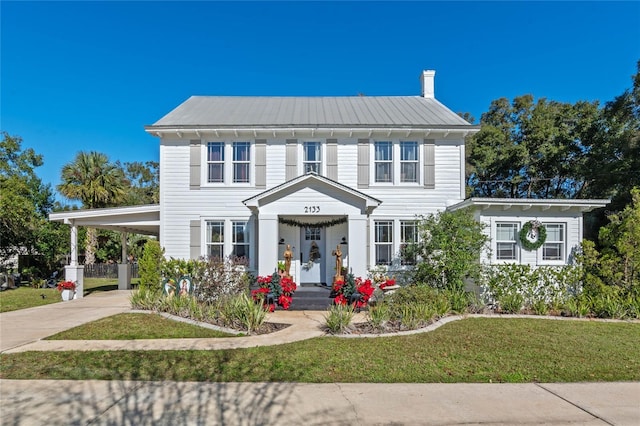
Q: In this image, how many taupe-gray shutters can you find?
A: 7